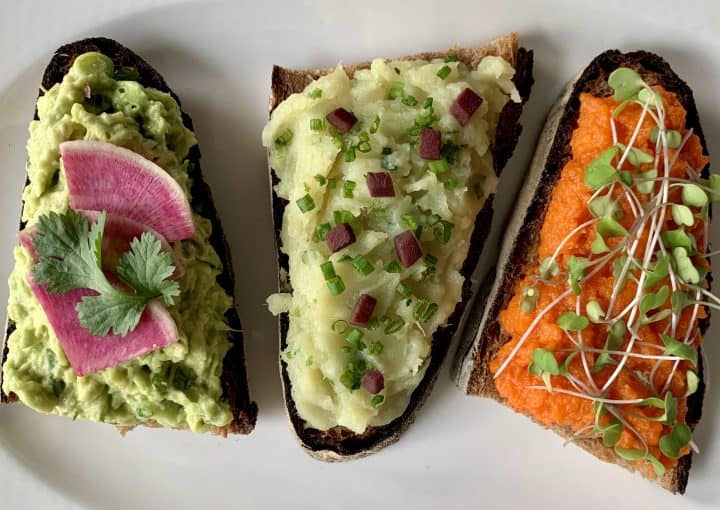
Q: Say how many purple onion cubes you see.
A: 8